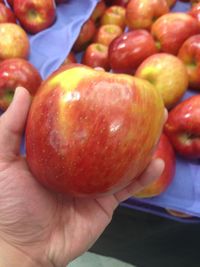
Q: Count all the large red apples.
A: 1